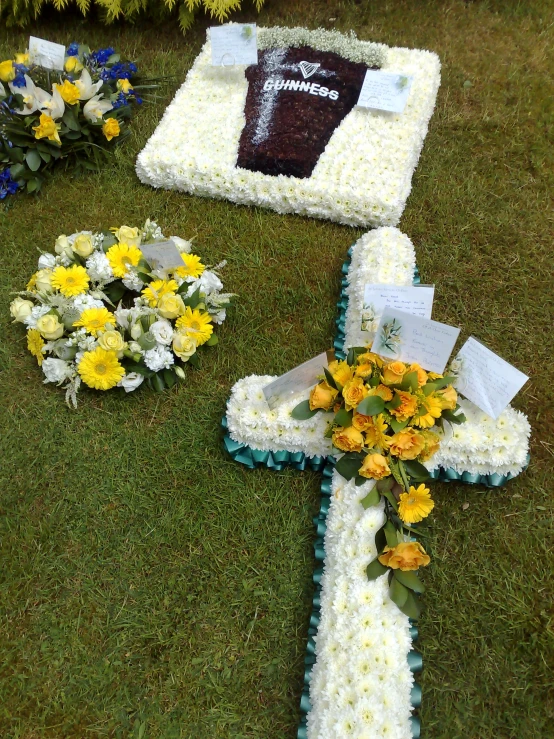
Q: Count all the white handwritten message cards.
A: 8